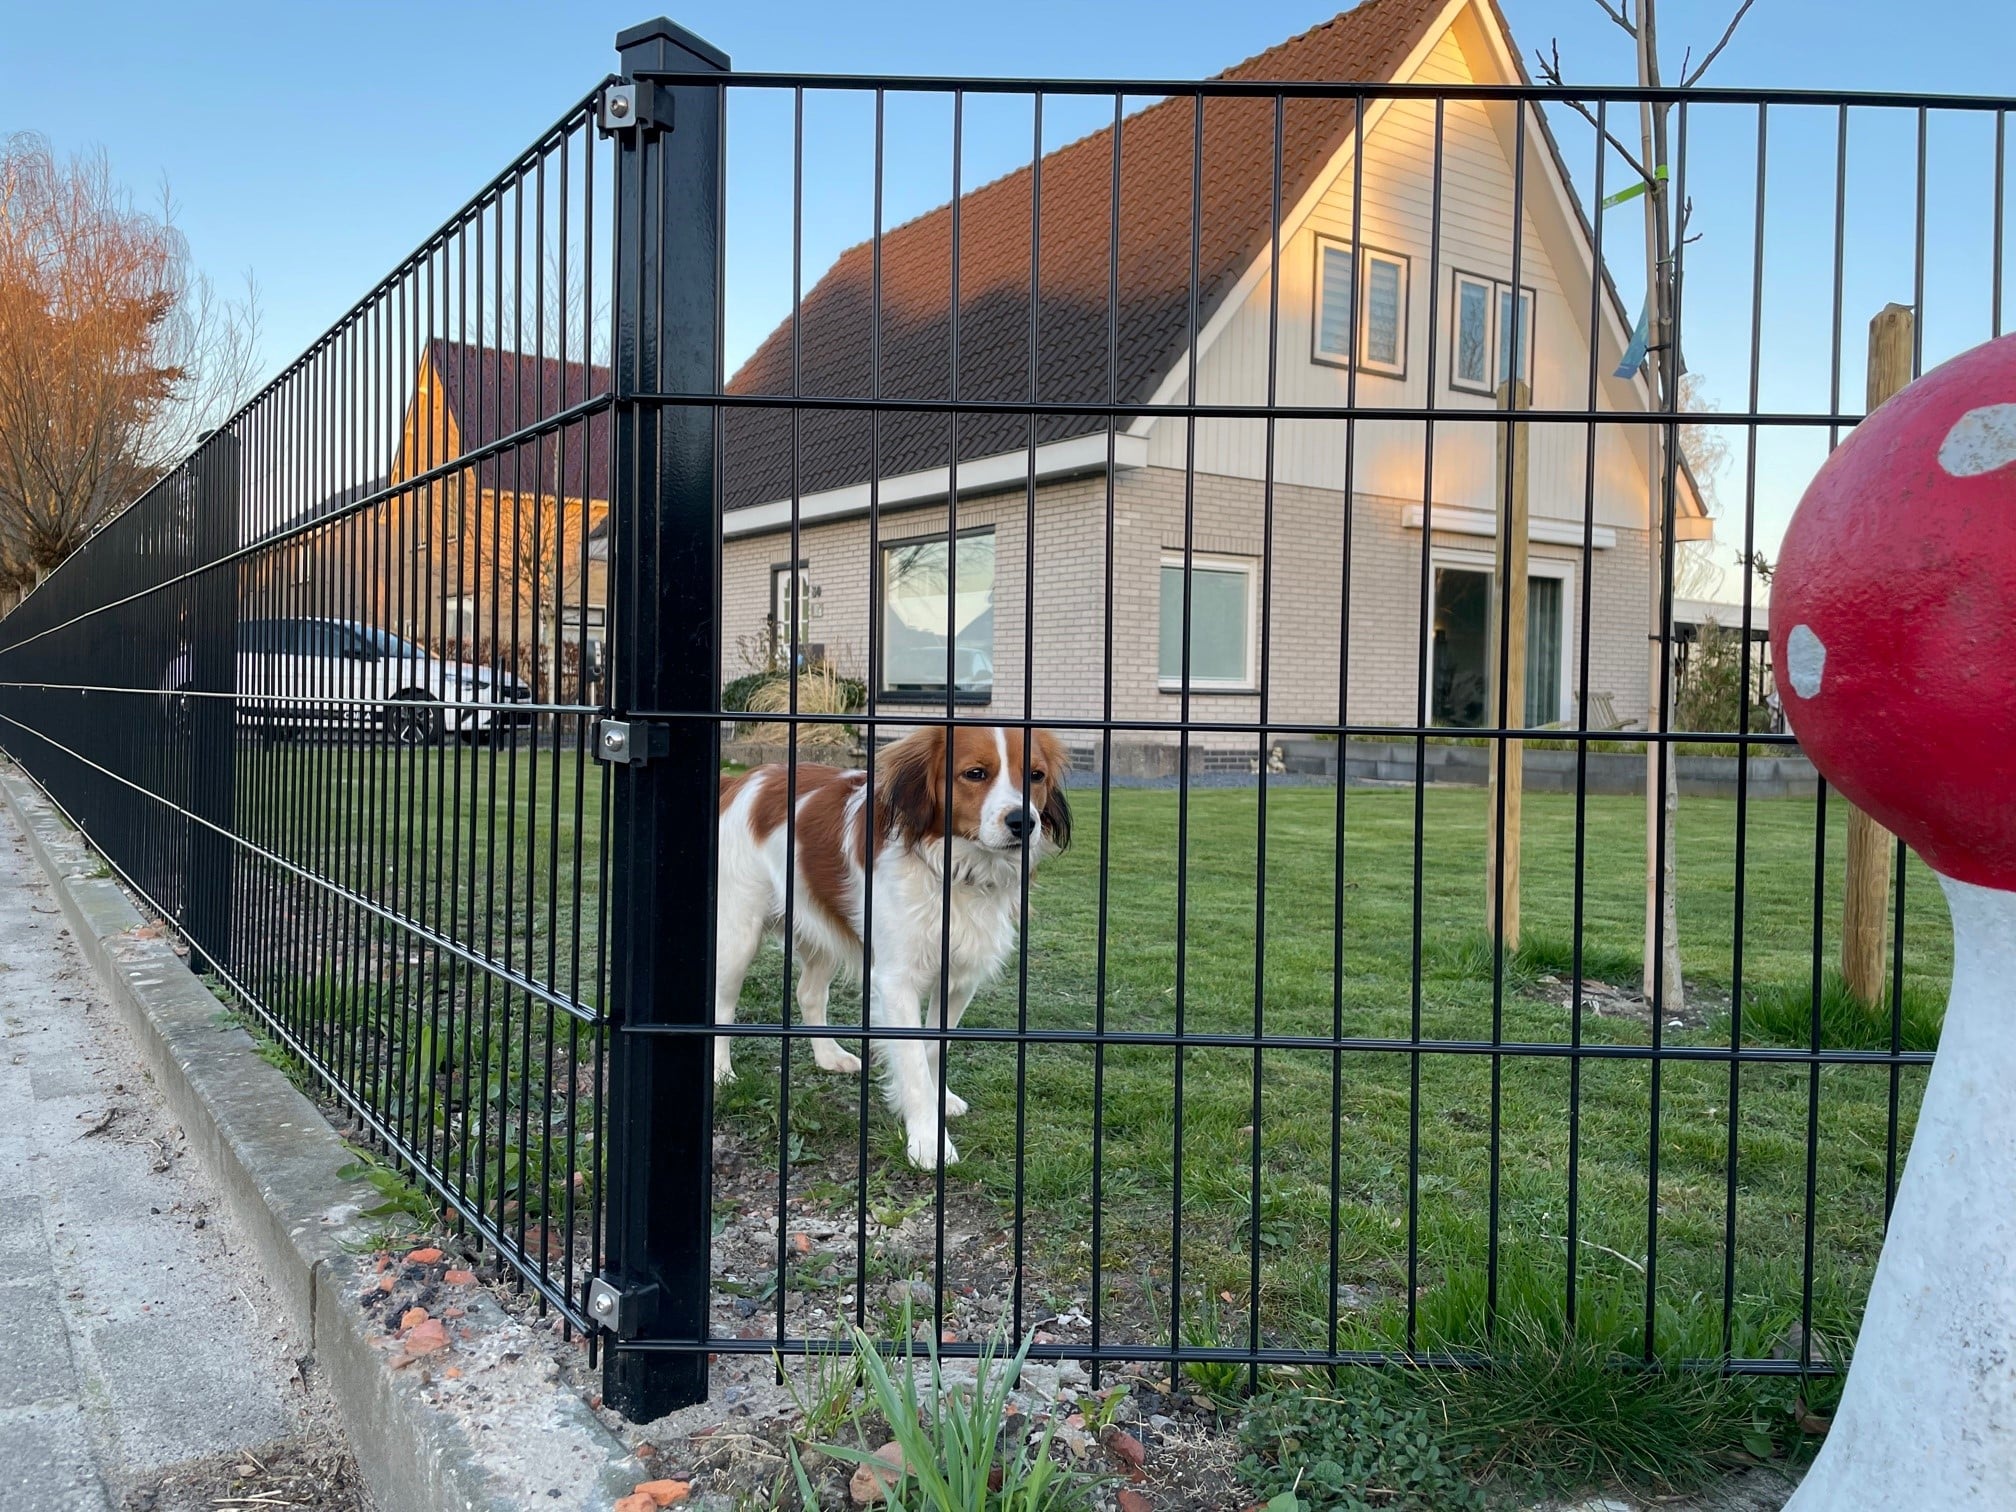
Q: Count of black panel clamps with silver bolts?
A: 3